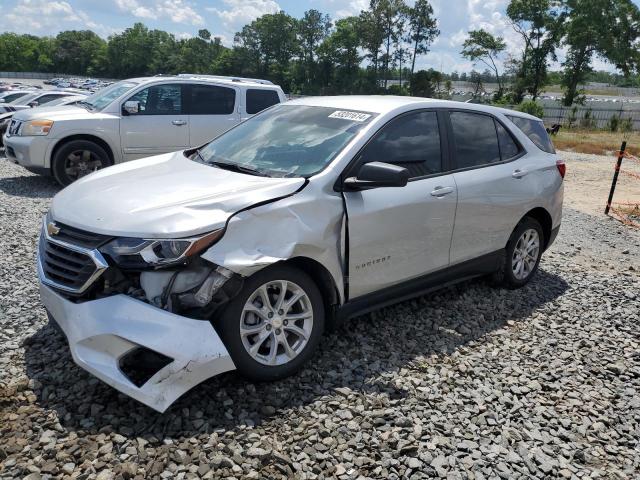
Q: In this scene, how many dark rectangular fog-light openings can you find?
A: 1